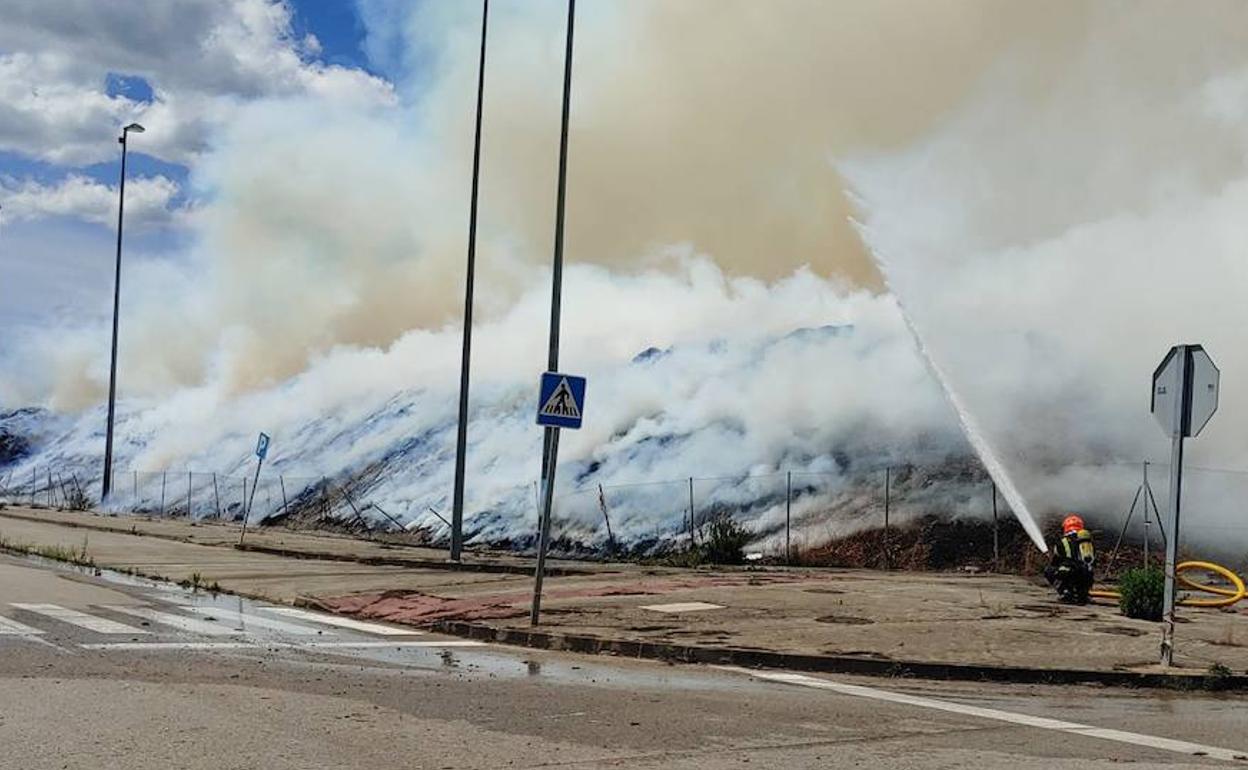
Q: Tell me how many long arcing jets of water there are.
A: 1